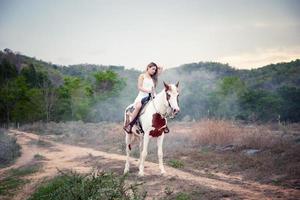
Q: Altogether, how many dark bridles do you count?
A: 1